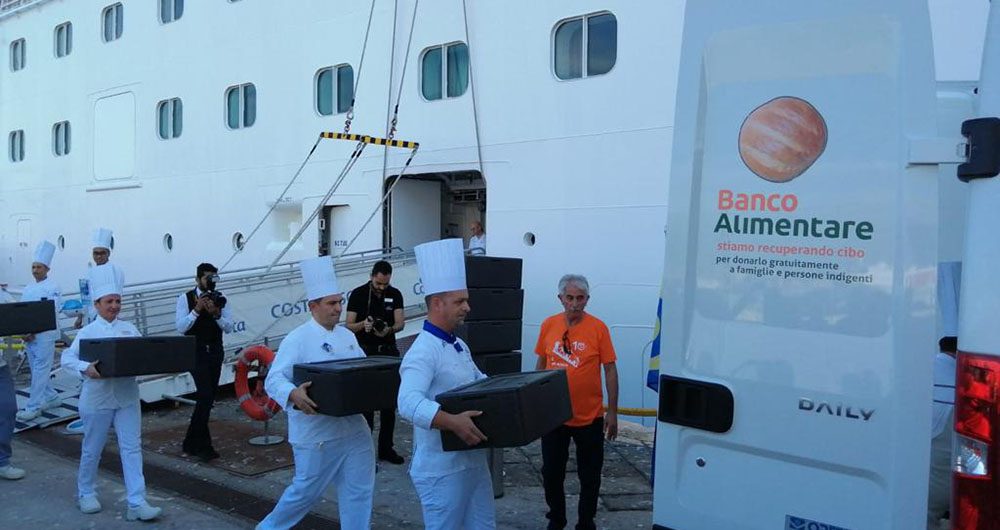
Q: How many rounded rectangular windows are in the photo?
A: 11